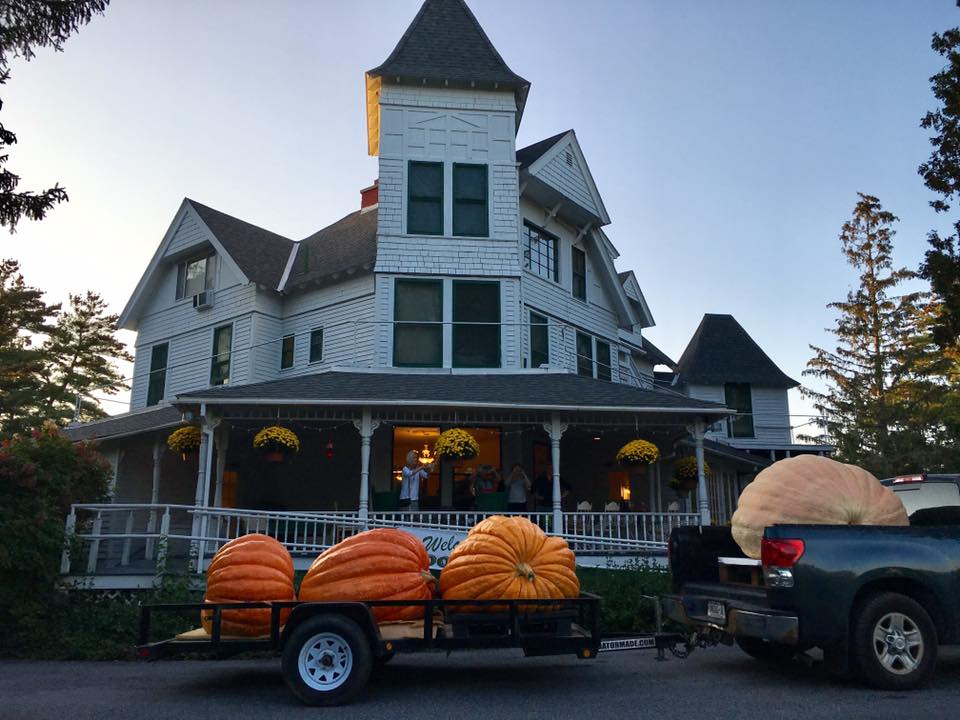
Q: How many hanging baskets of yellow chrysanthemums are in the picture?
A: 5